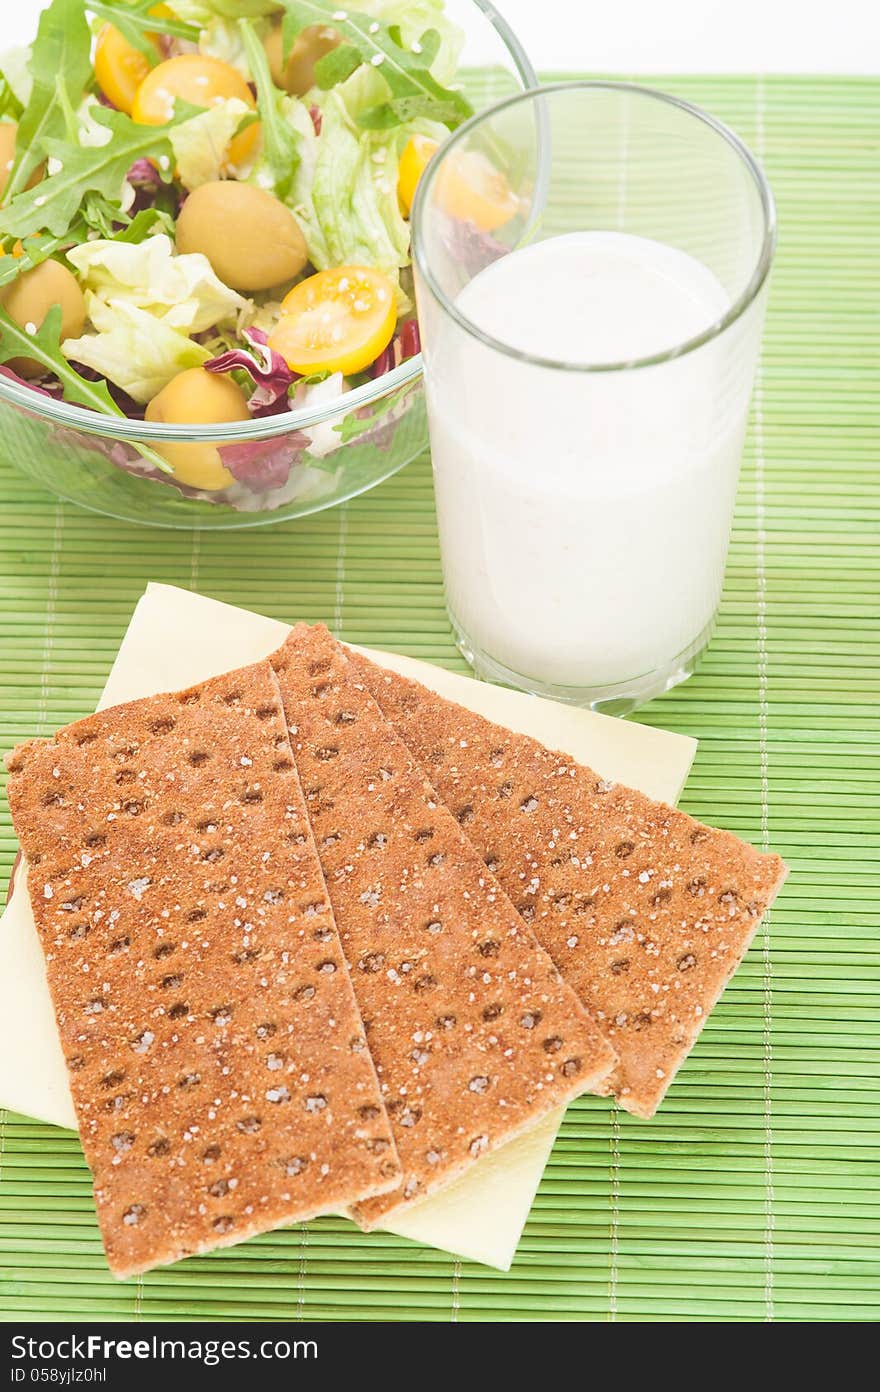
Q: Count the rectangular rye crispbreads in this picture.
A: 3